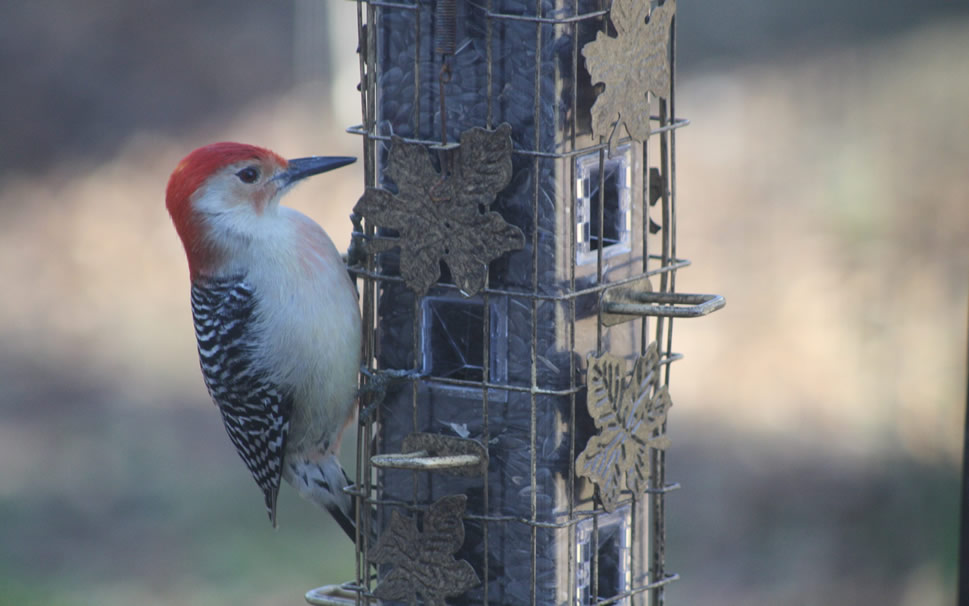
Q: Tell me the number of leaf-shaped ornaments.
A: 4